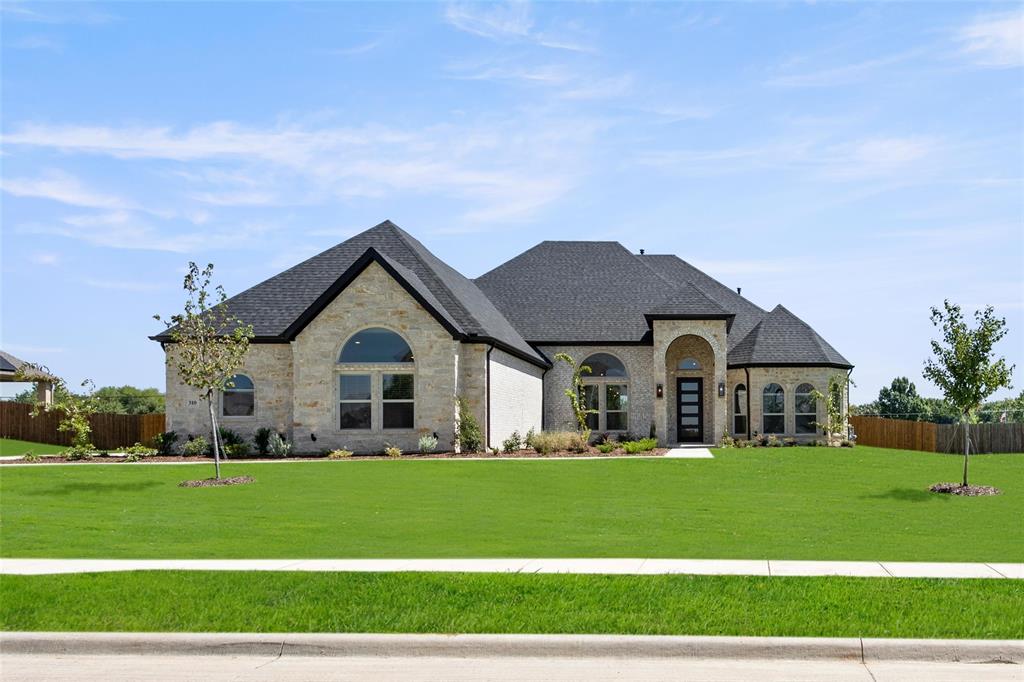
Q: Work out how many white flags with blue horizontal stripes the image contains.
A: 0